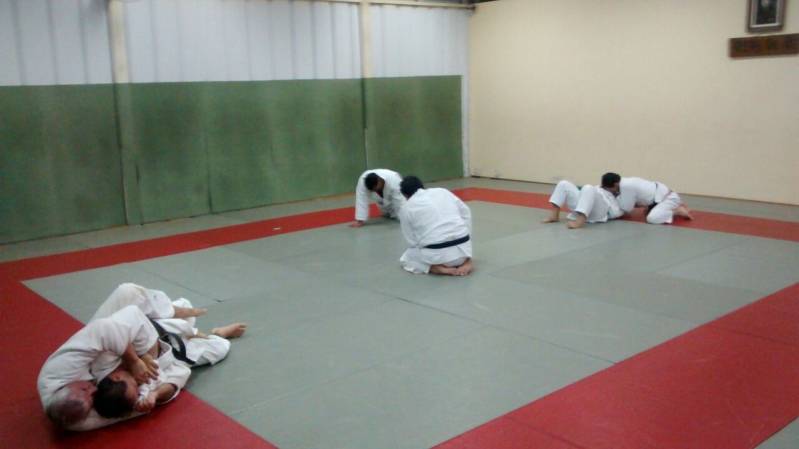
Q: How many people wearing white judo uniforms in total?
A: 6